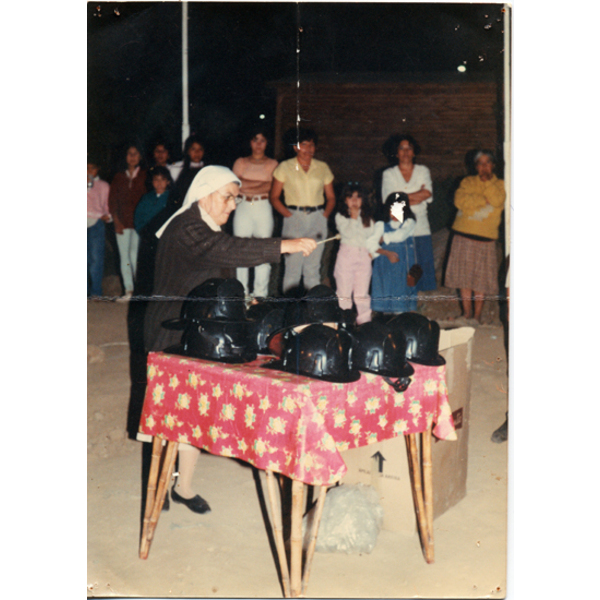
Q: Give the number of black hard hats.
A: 7